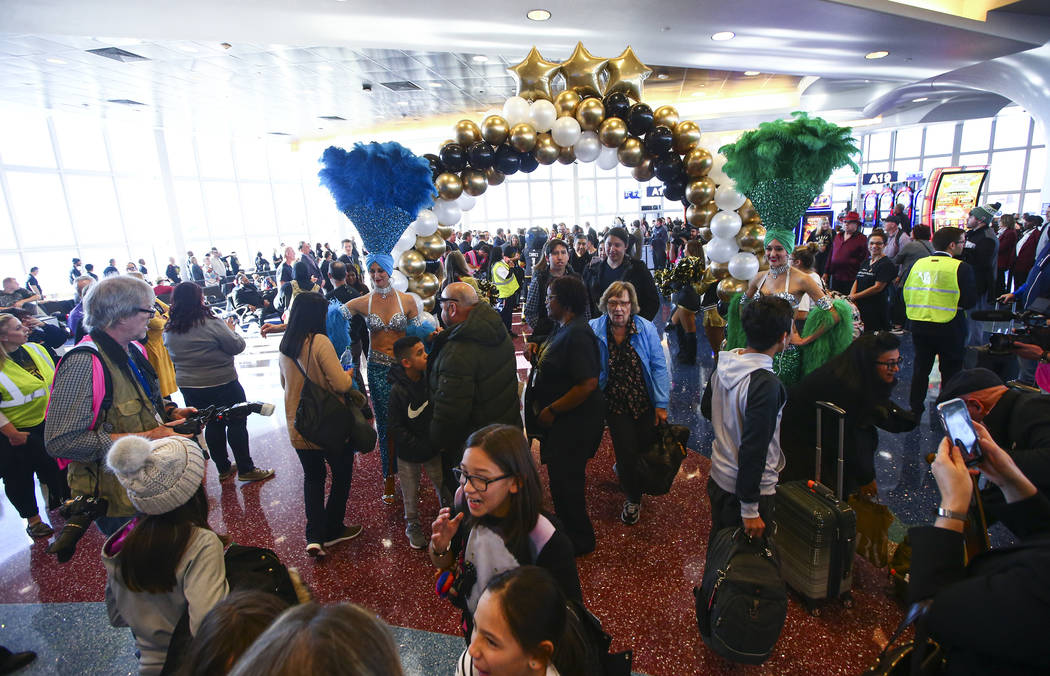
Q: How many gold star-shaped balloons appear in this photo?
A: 3